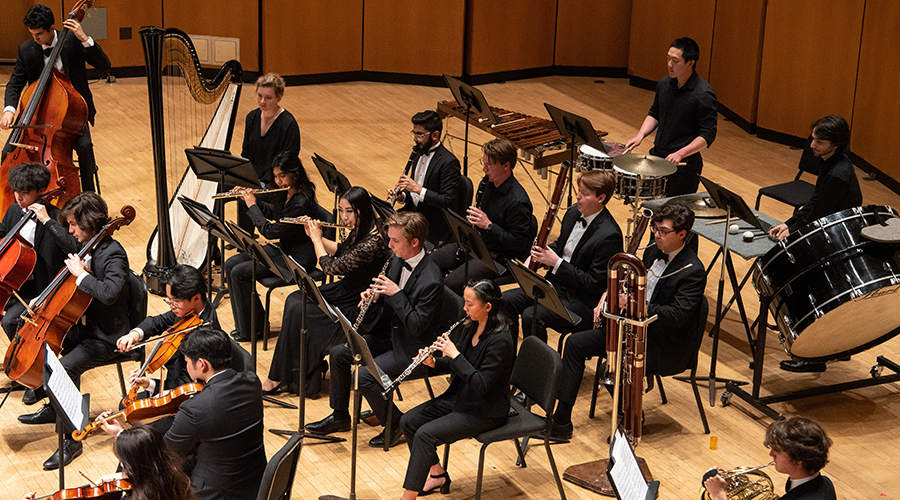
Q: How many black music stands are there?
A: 14